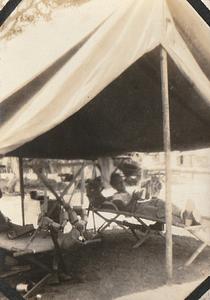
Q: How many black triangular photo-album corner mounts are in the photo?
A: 4